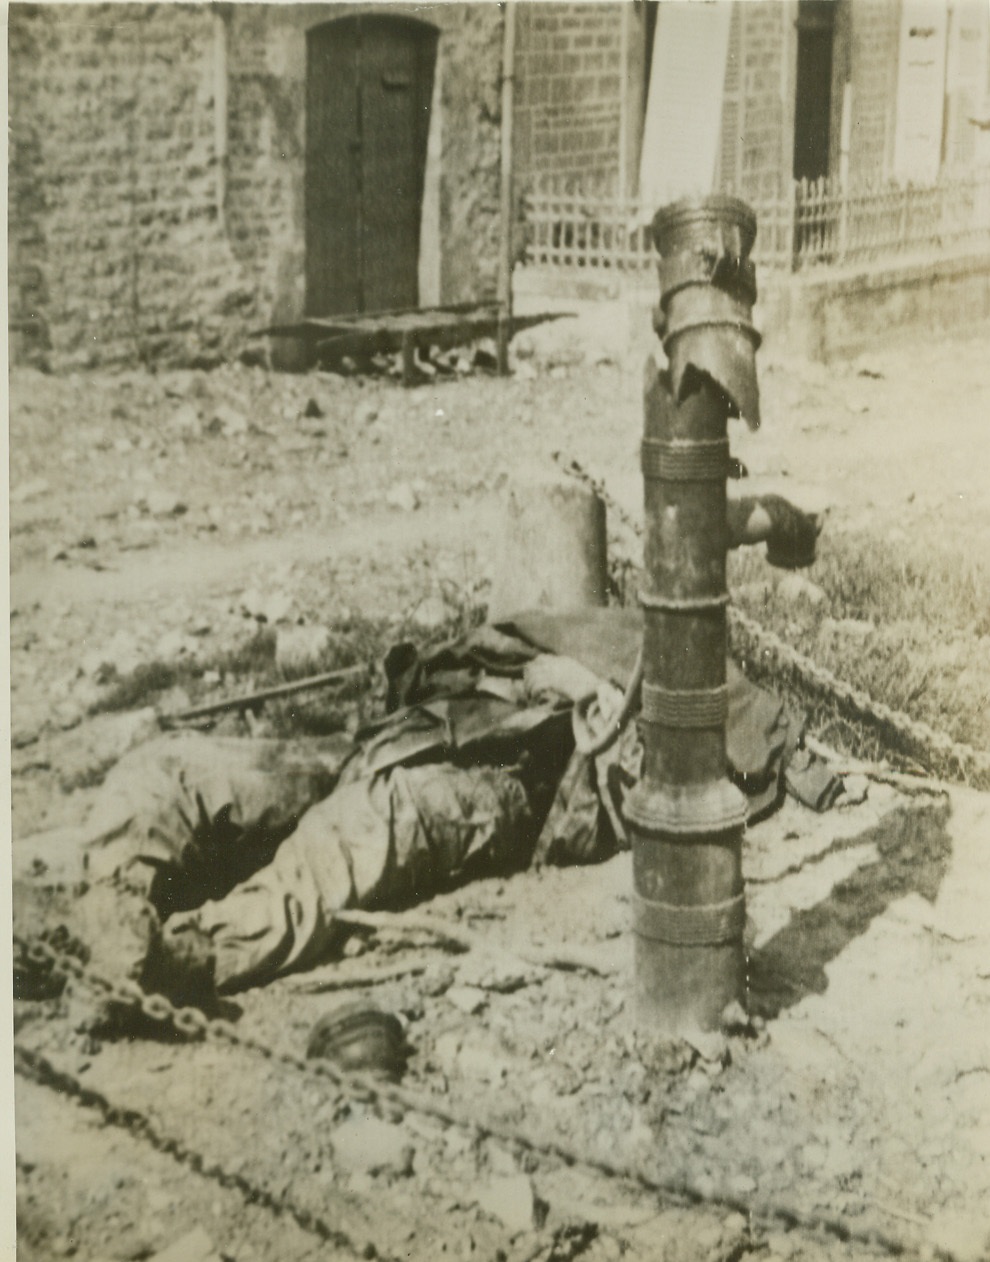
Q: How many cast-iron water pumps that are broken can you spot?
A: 1